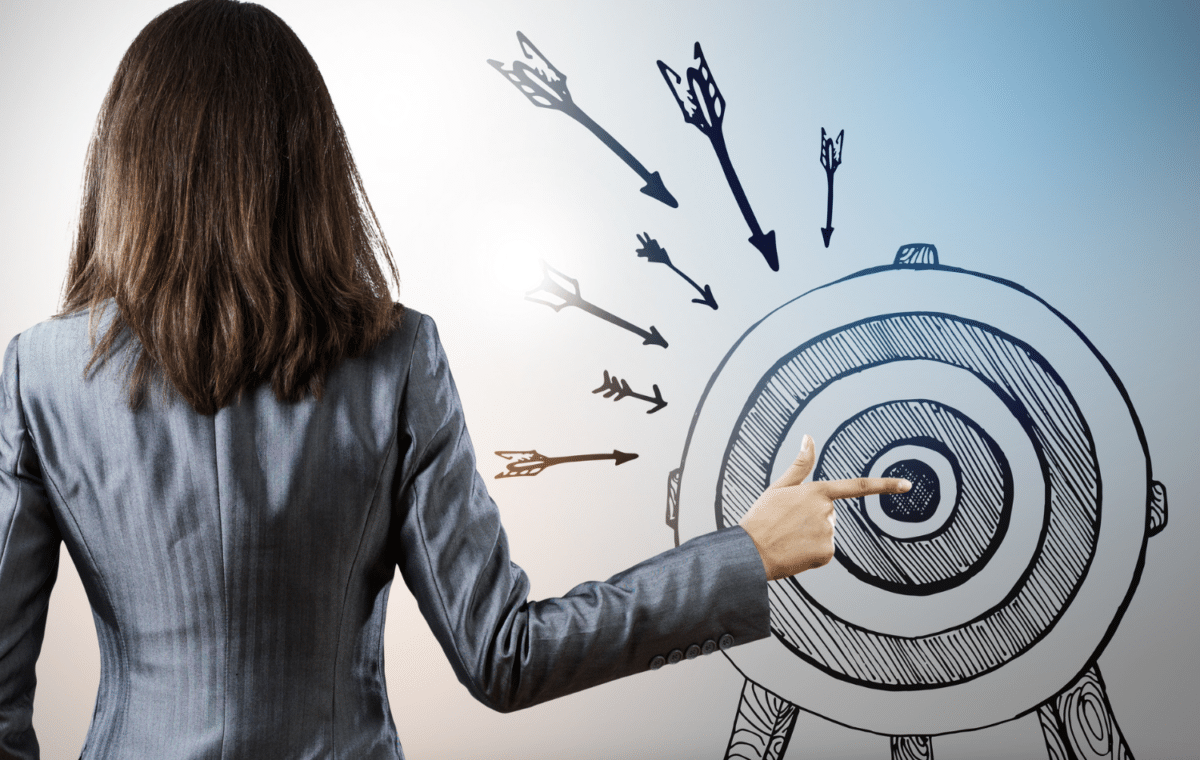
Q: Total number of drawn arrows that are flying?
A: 7